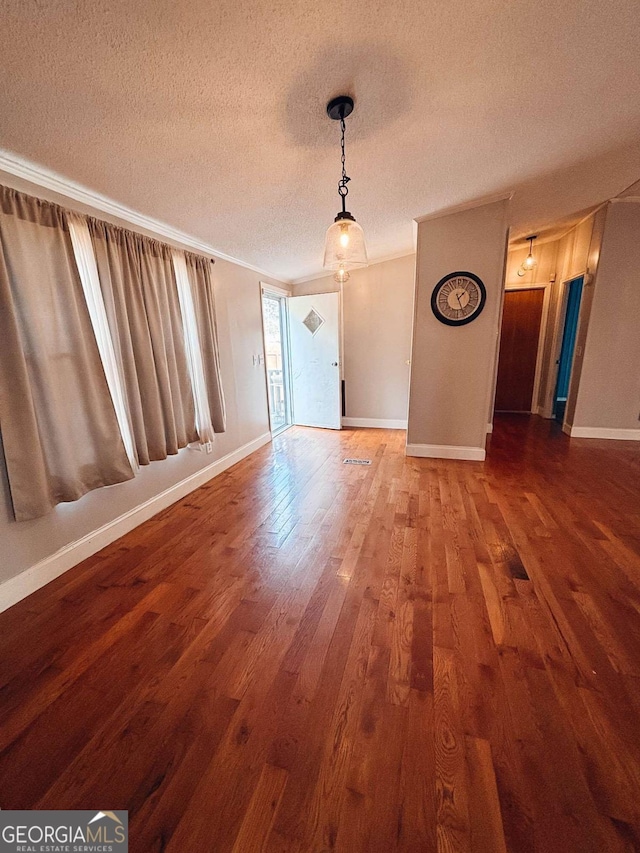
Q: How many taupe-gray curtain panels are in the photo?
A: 3